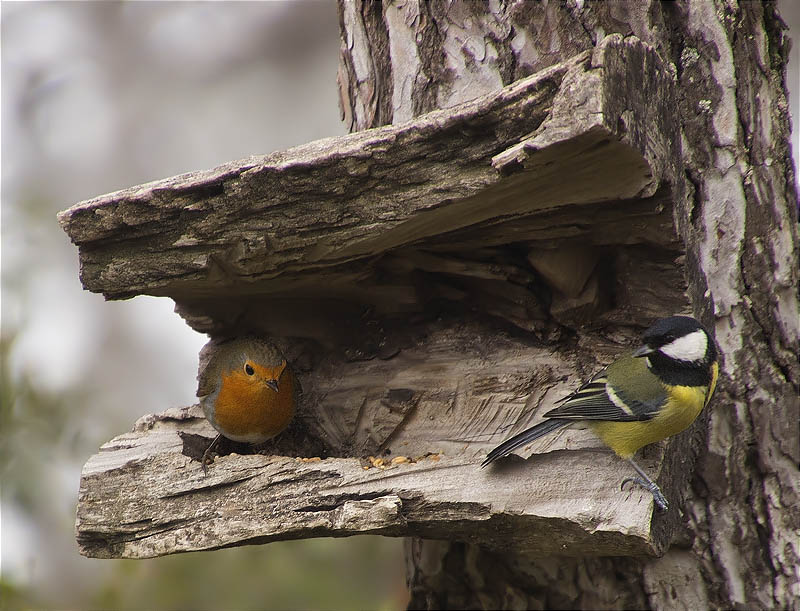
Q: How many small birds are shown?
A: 2